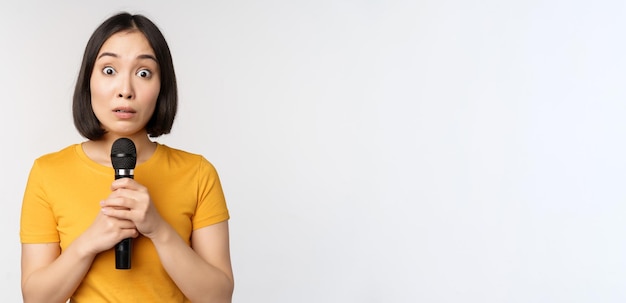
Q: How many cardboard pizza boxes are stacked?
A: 0